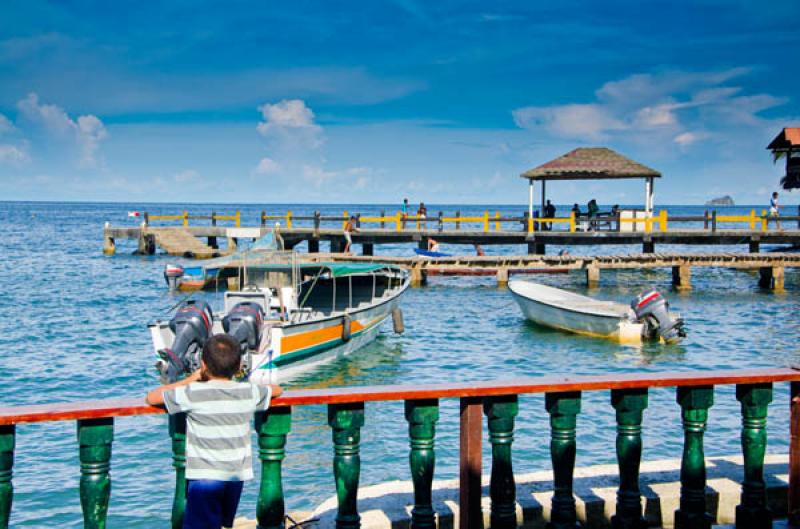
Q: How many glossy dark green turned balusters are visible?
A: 11